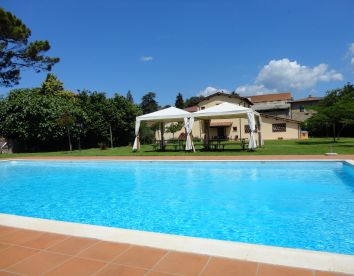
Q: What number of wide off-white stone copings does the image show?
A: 1